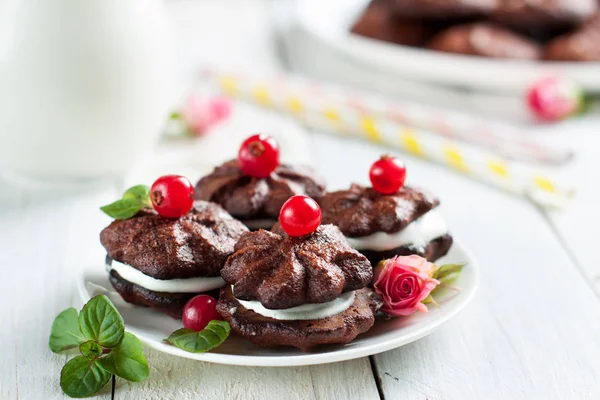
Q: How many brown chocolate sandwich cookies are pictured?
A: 4